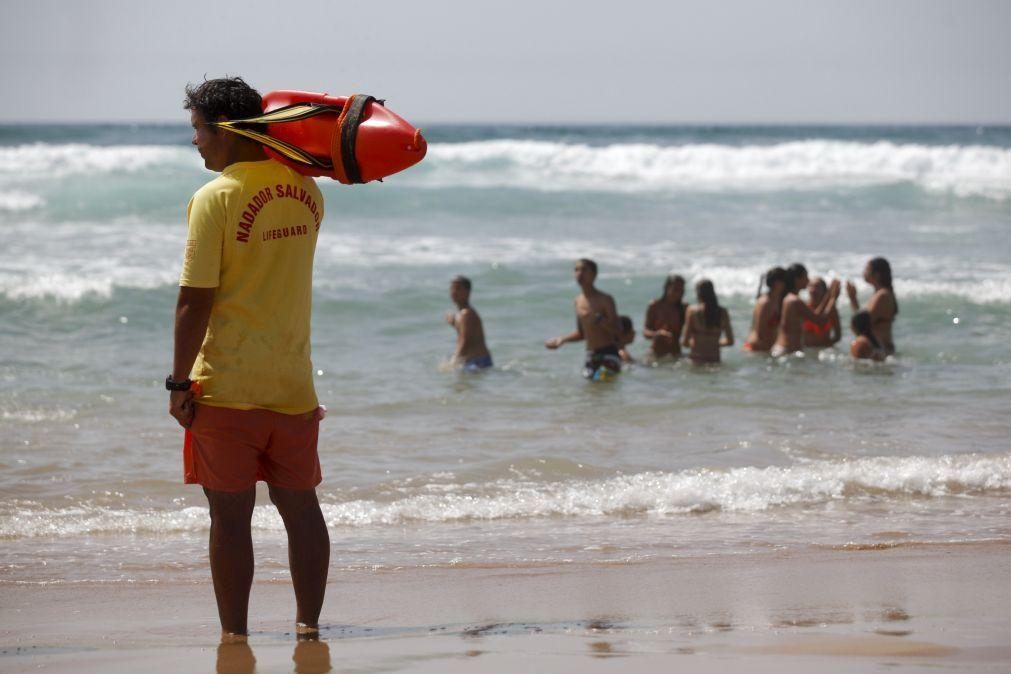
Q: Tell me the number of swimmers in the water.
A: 10